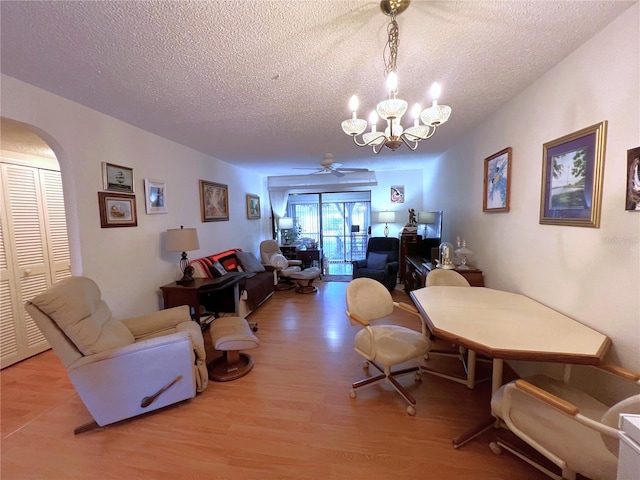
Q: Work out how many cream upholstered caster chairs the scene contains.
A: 3